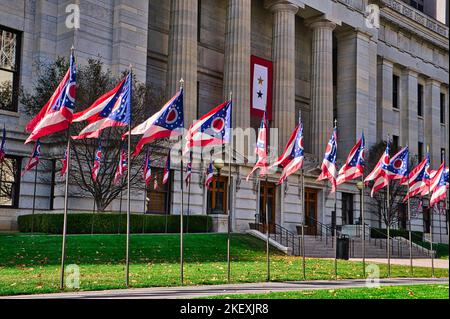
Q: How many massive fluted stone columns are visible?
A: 4